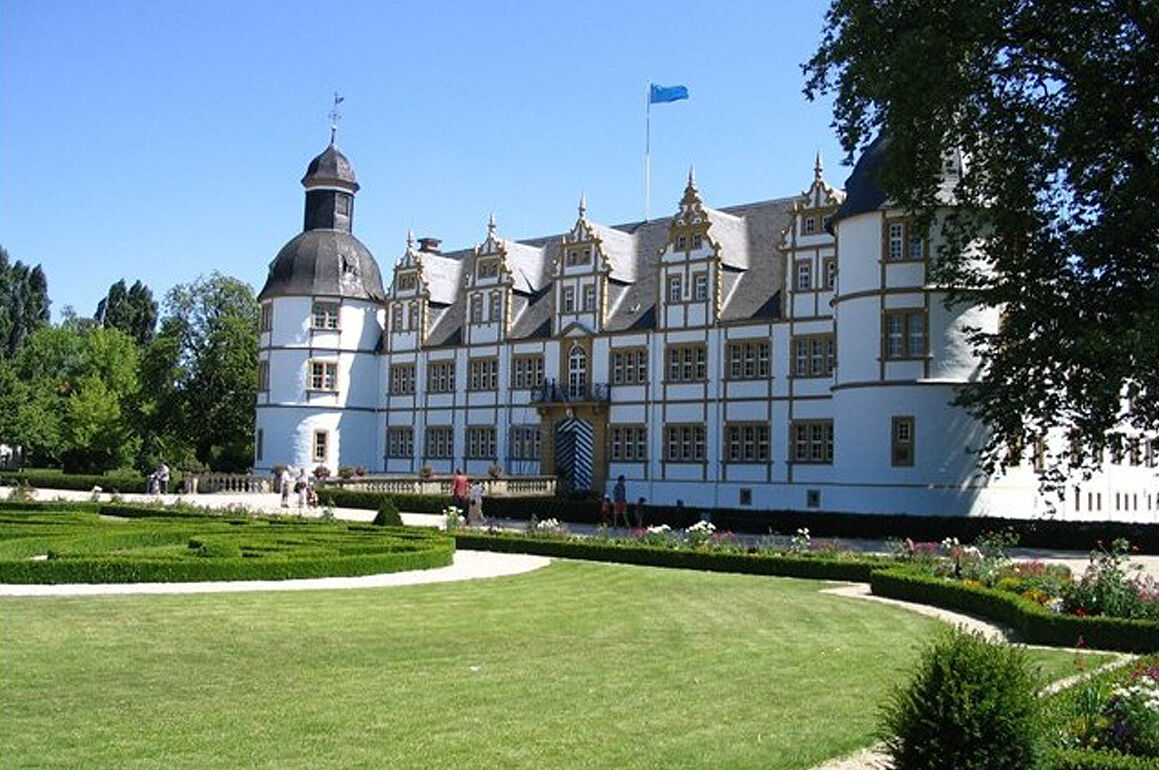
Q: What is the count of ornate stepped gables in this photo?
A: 5